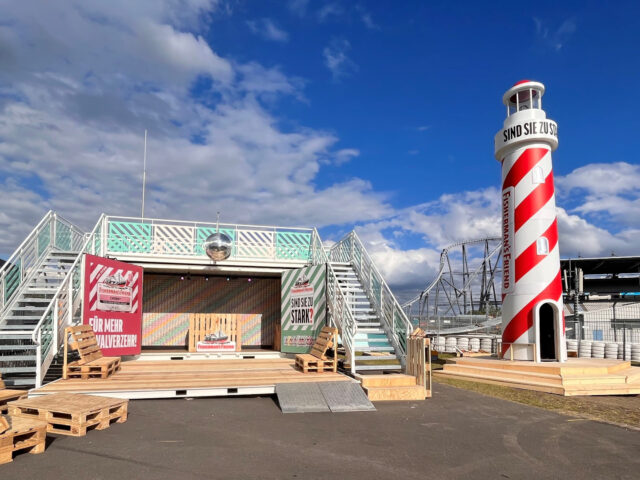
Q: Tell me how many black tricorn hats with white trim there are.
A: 0